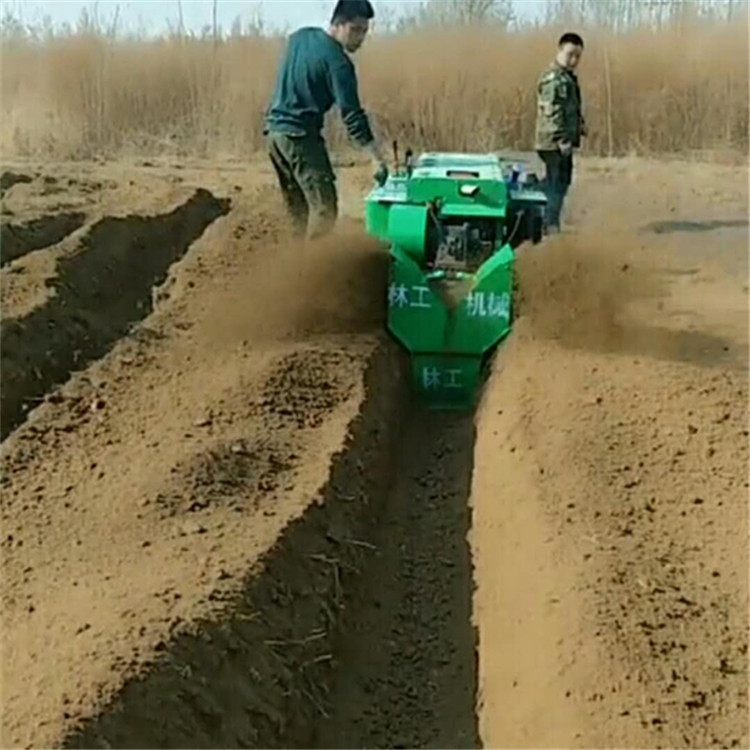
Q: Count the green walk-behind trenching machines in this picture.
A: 1